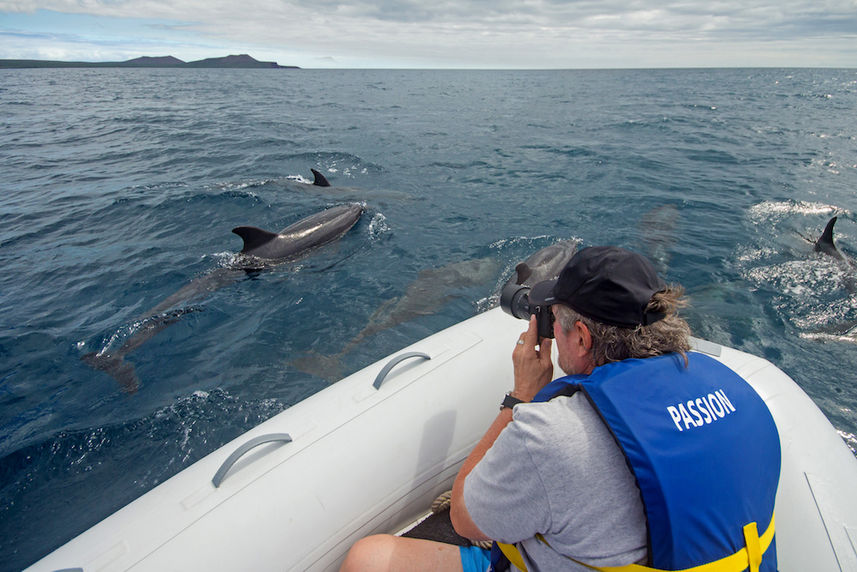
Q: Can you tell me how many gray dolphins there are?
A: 6